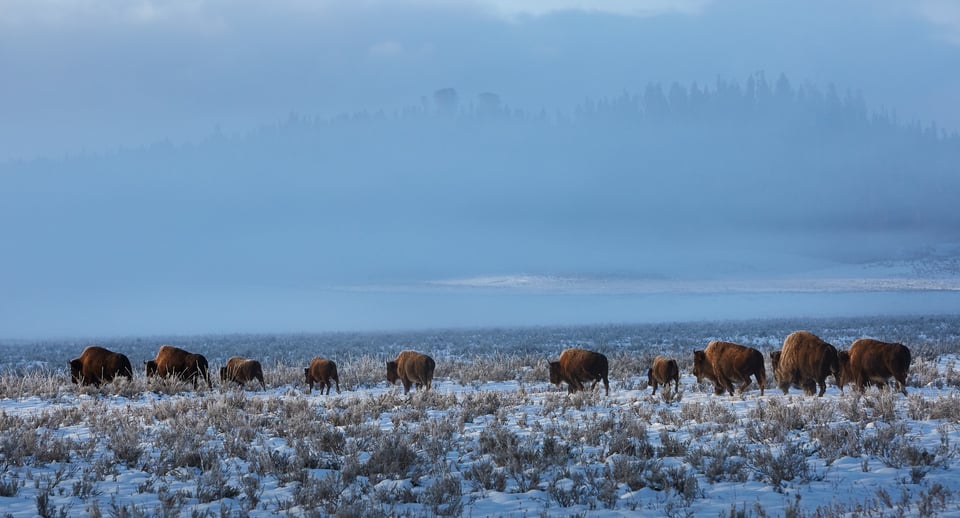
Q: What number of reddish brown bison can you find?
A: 10